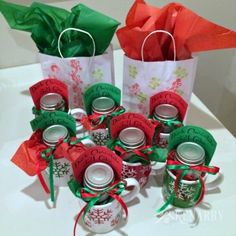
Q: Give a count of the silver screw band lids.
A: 7